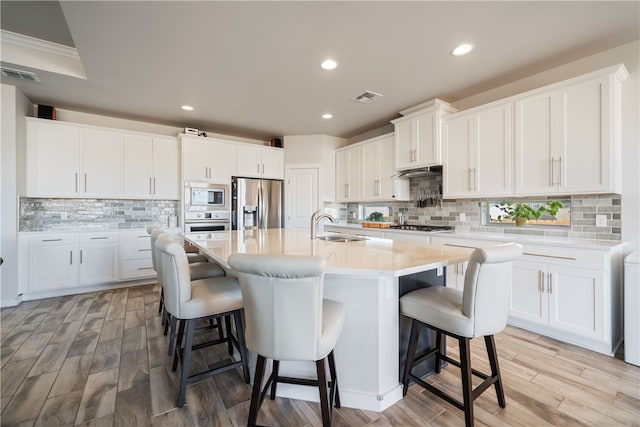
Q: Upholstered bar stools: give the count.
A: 5